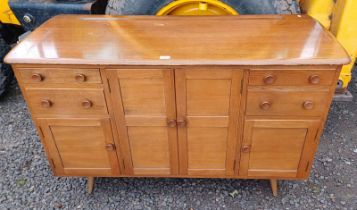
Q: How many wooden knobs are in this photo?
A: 12